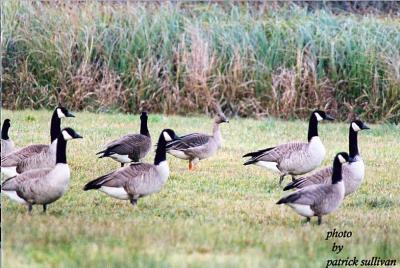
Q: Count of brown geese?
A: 1